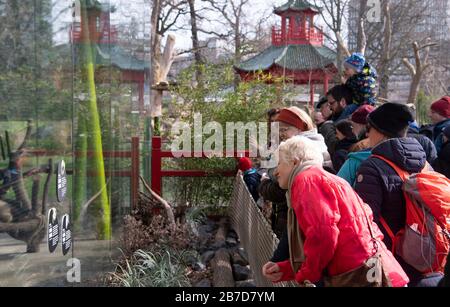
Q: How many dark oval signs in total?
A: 3